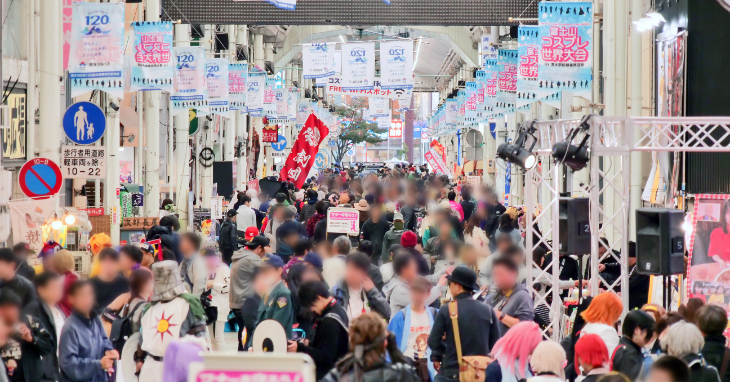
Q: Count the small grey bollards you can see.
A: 0